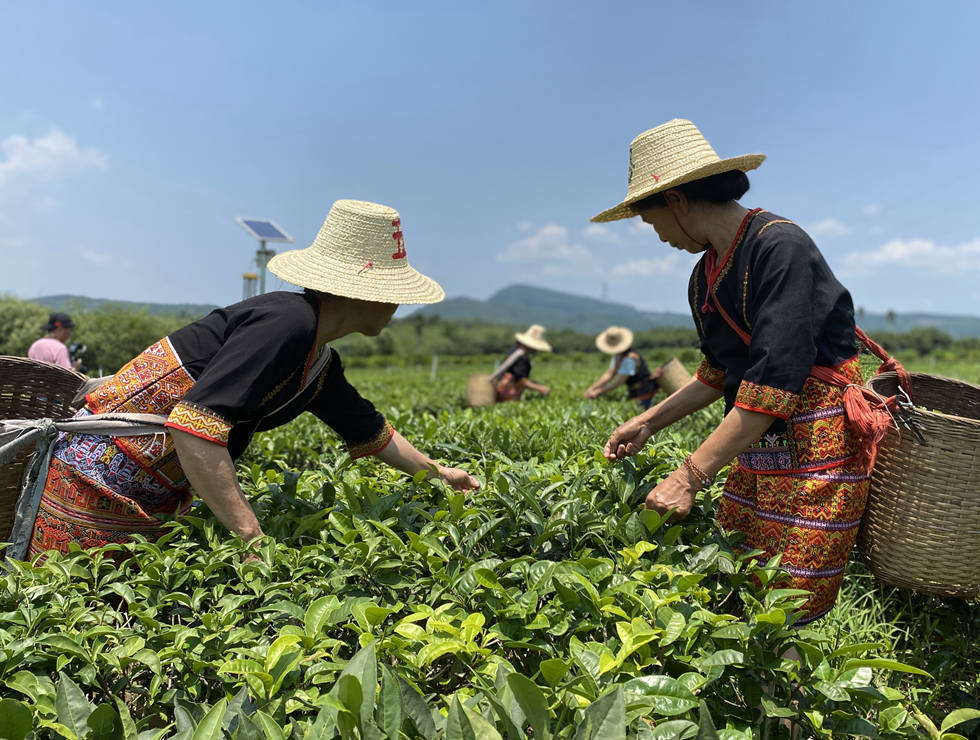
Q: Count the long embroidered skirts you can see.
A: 2